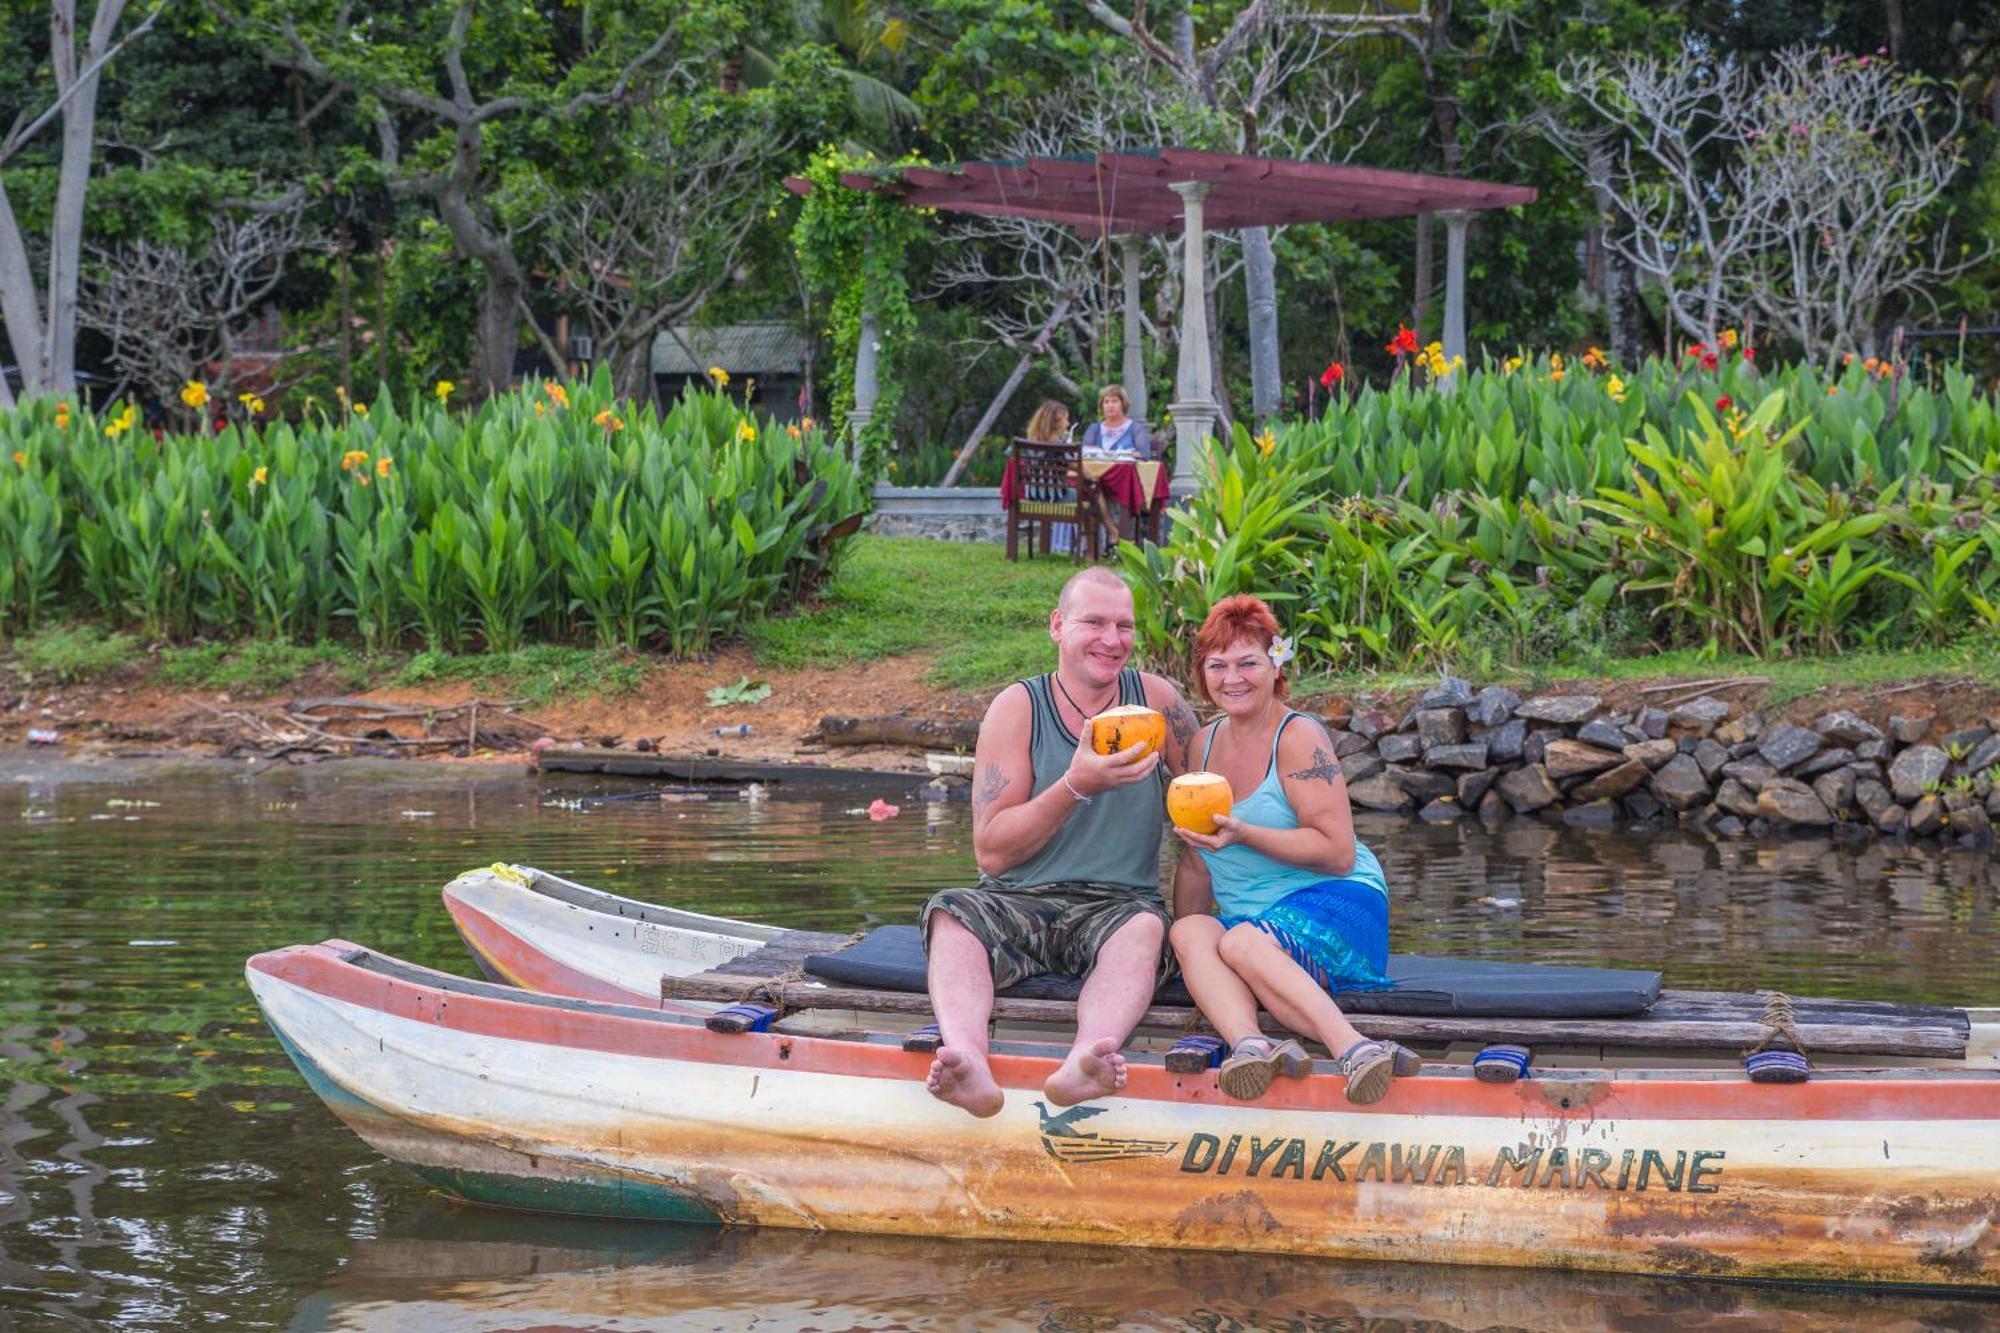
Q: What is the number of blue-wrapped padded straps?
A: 5